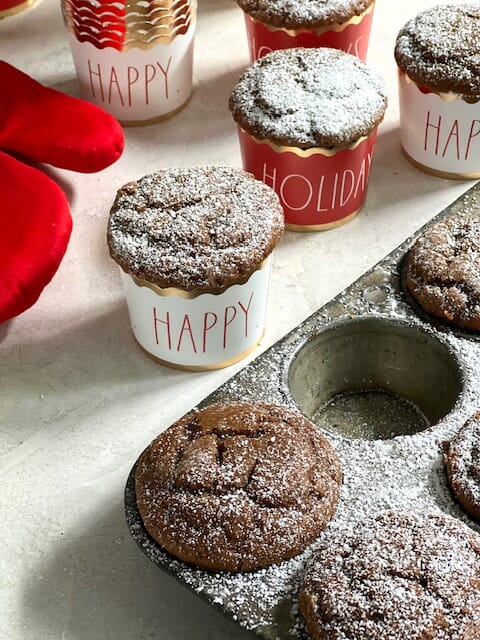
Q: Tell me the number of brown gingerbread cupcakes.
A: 8